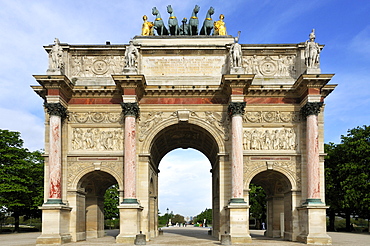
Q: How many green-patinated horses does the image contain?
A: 4